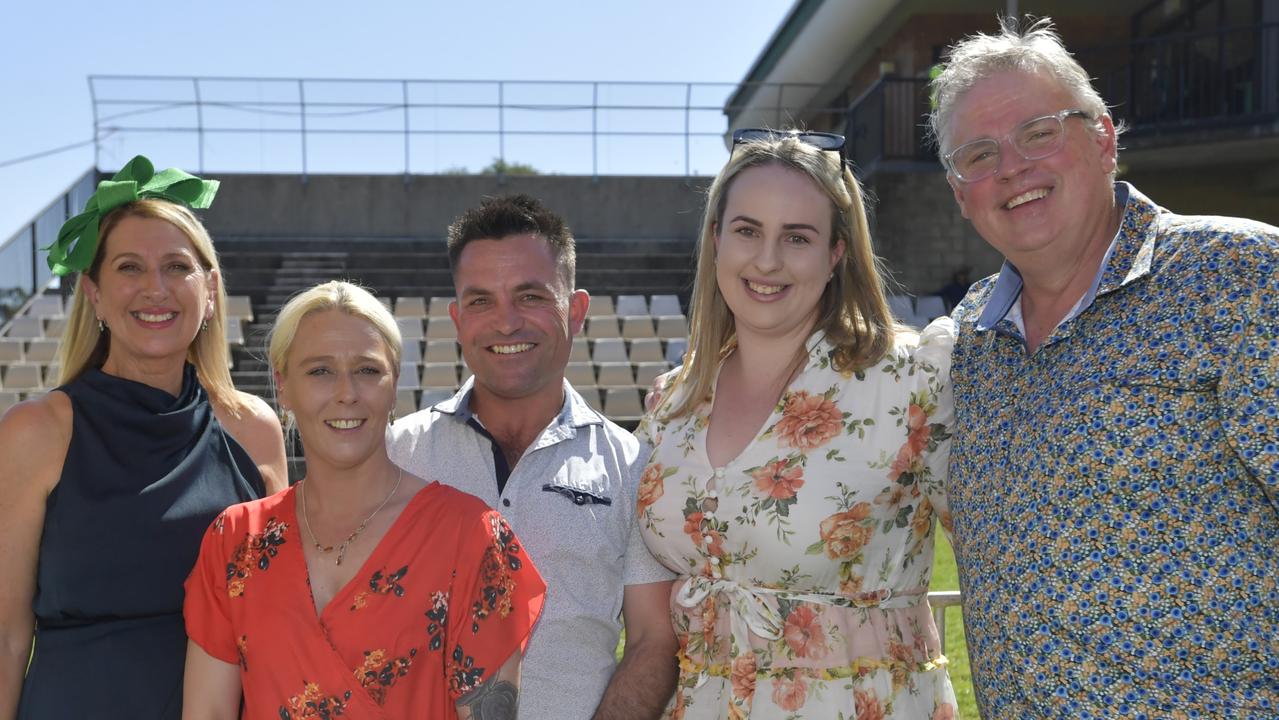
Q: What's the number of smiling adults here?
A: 5